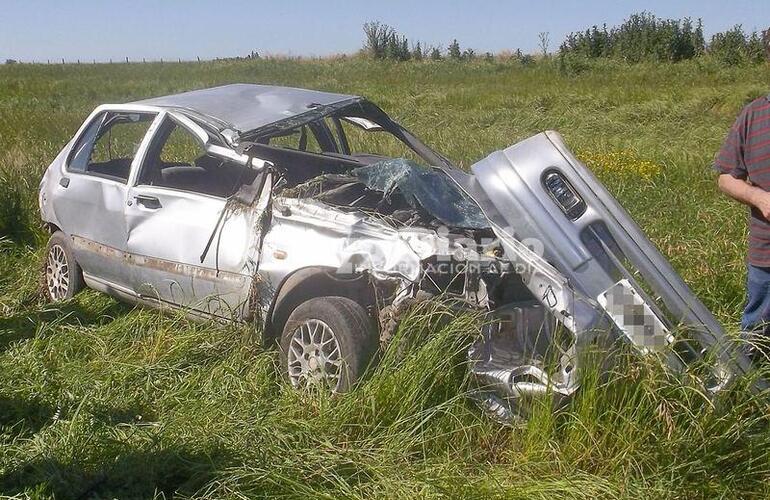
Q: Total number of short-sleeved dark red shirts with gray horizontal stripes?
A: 1